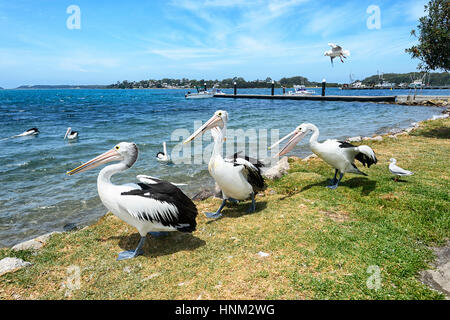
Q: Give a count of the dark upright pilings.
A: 4